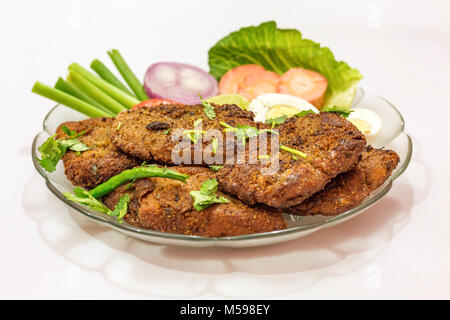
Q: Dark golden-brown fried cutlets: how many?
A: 5